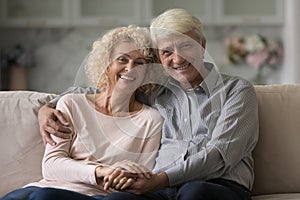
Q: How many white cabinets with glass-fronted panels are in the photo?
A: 4